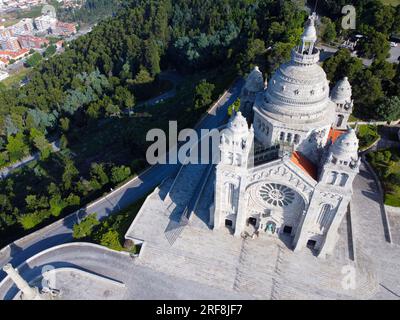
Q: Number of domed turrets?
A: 4